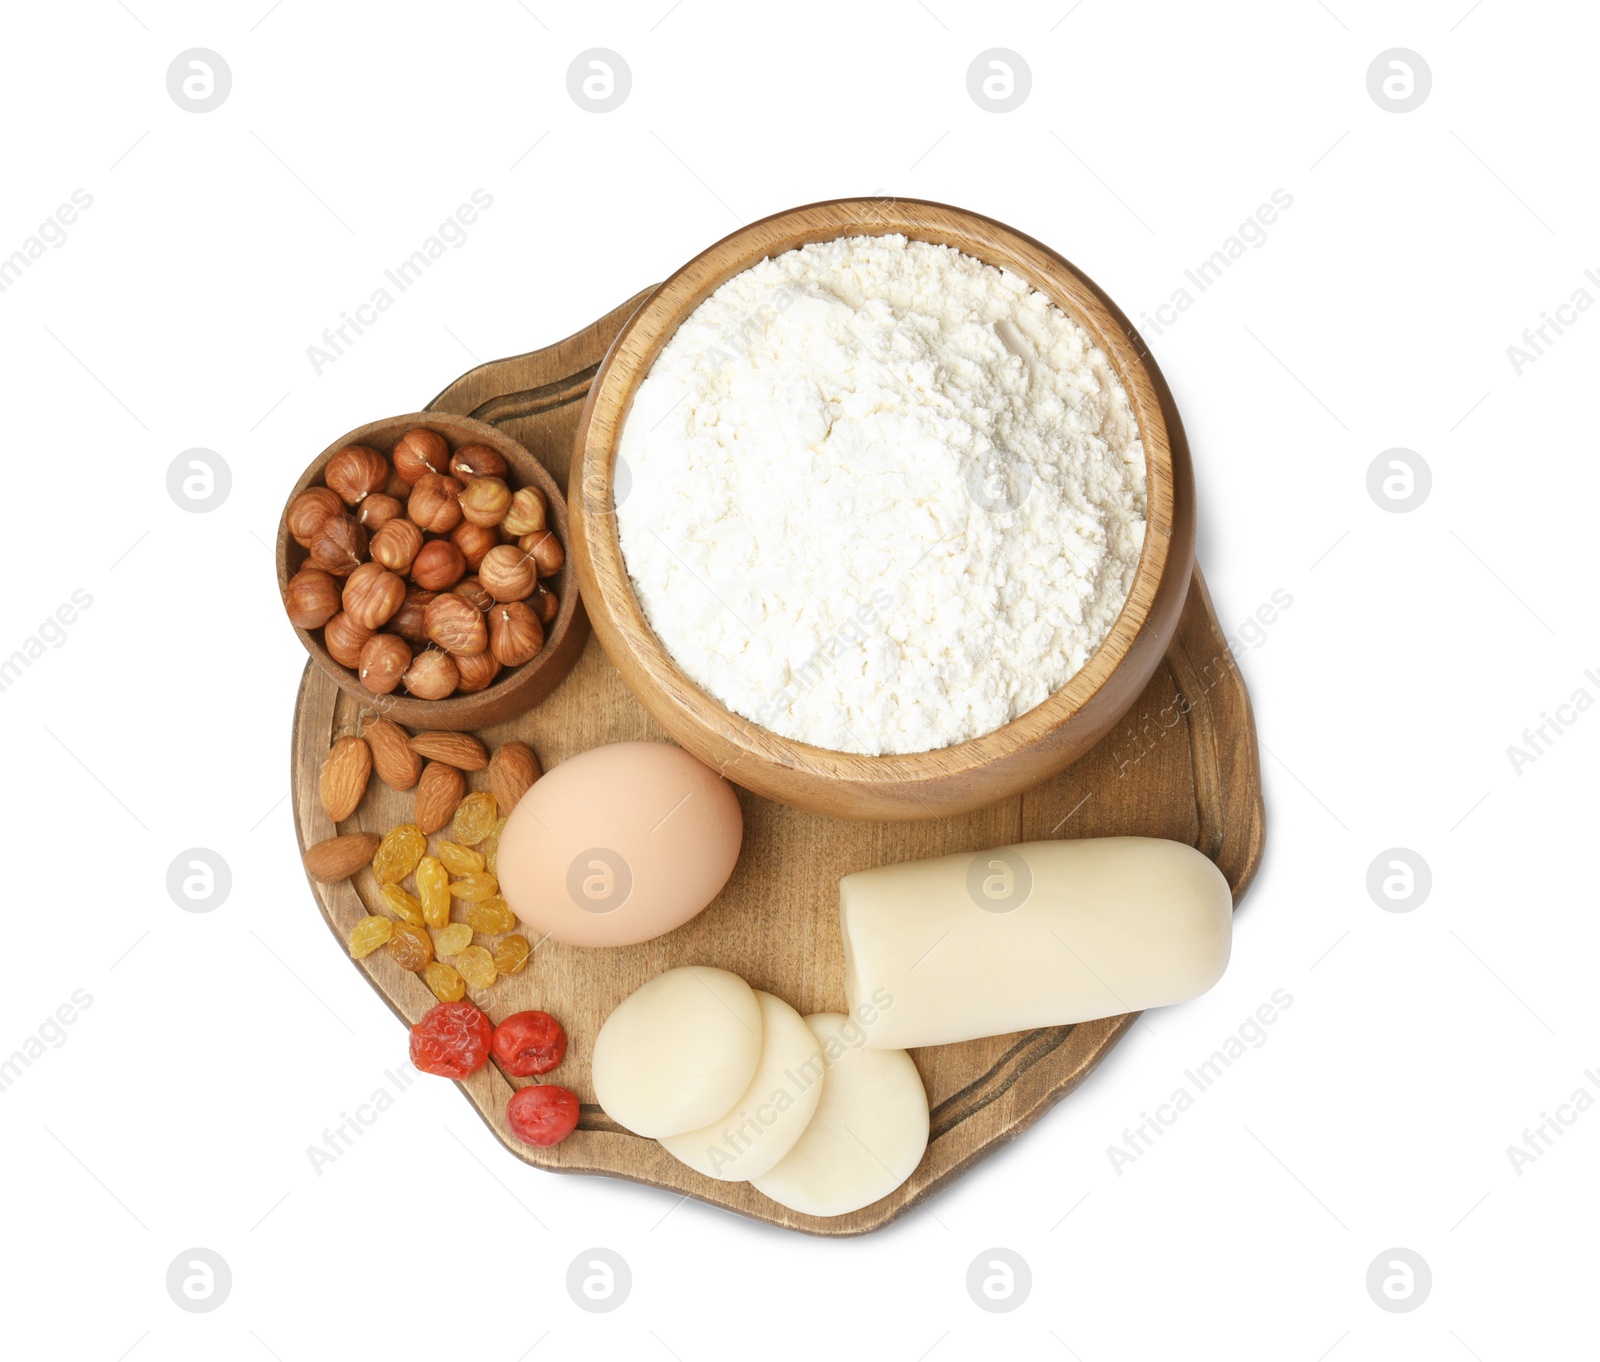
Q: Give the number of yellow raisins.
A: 14